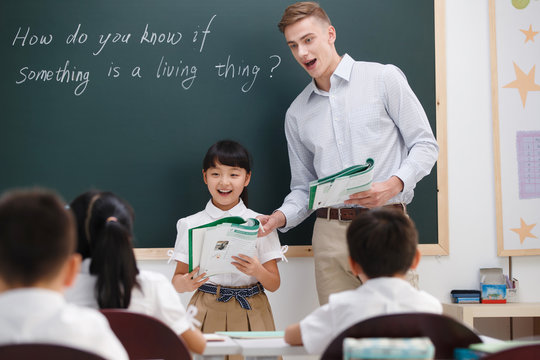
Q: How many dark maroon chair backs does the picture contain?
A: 4